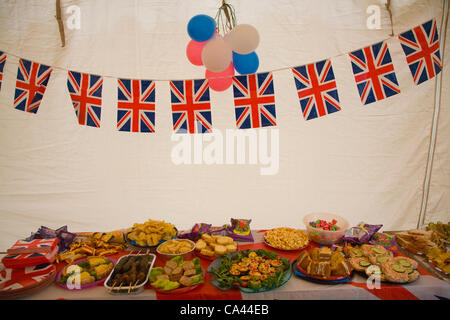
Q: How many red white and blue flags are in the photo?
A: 9